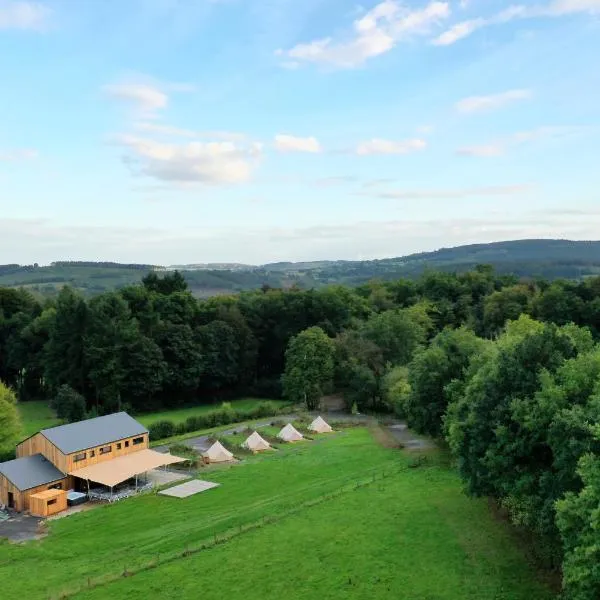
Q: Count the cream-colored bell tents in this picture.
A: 4